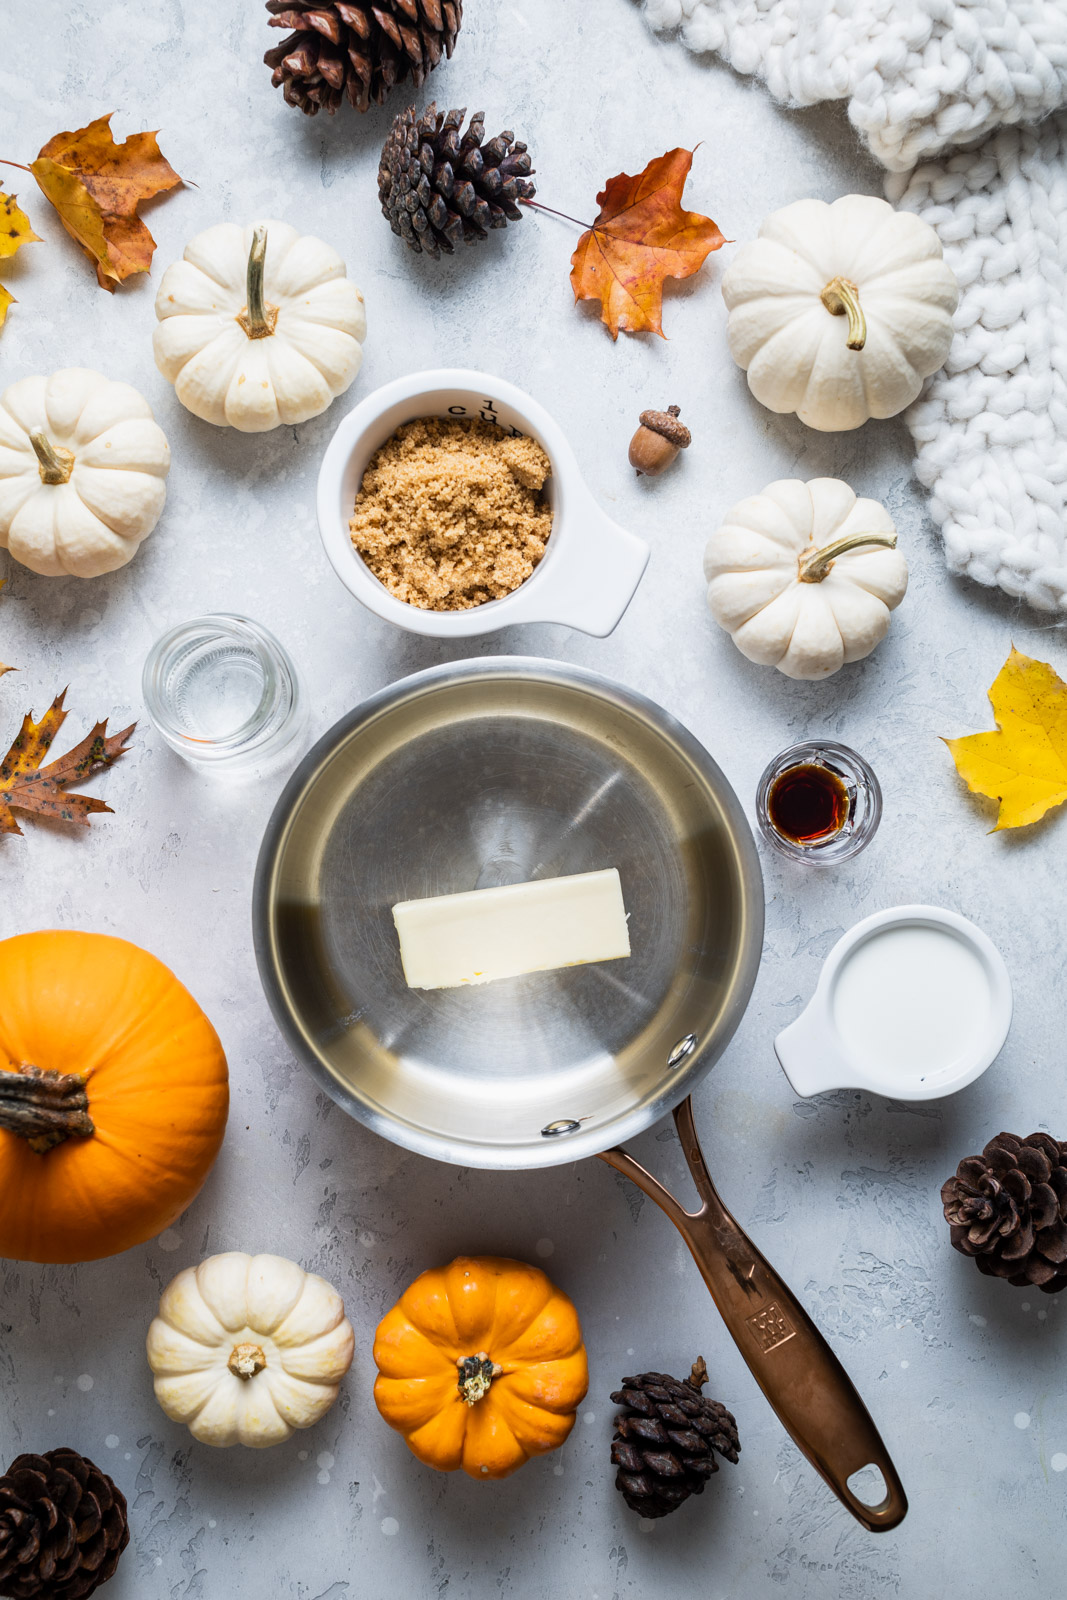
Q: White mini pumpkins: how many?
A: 5